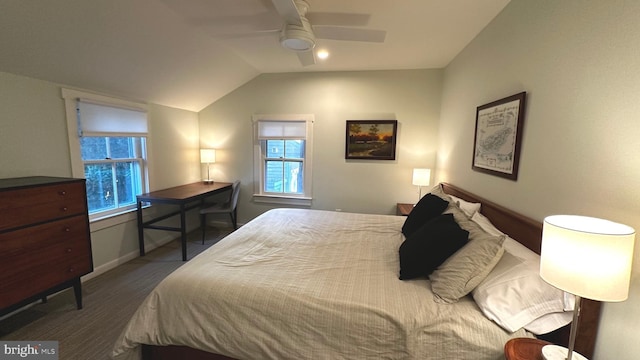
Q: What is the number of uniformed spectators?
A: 0